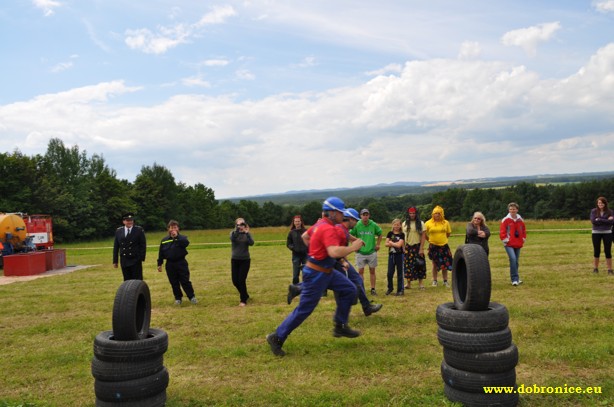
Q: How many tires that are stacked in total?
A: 11